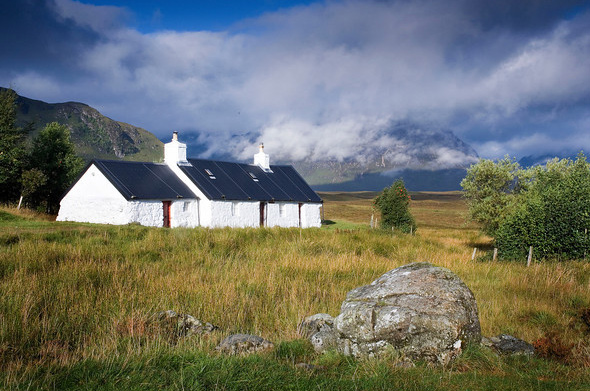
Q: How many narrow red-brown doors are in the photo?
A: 3